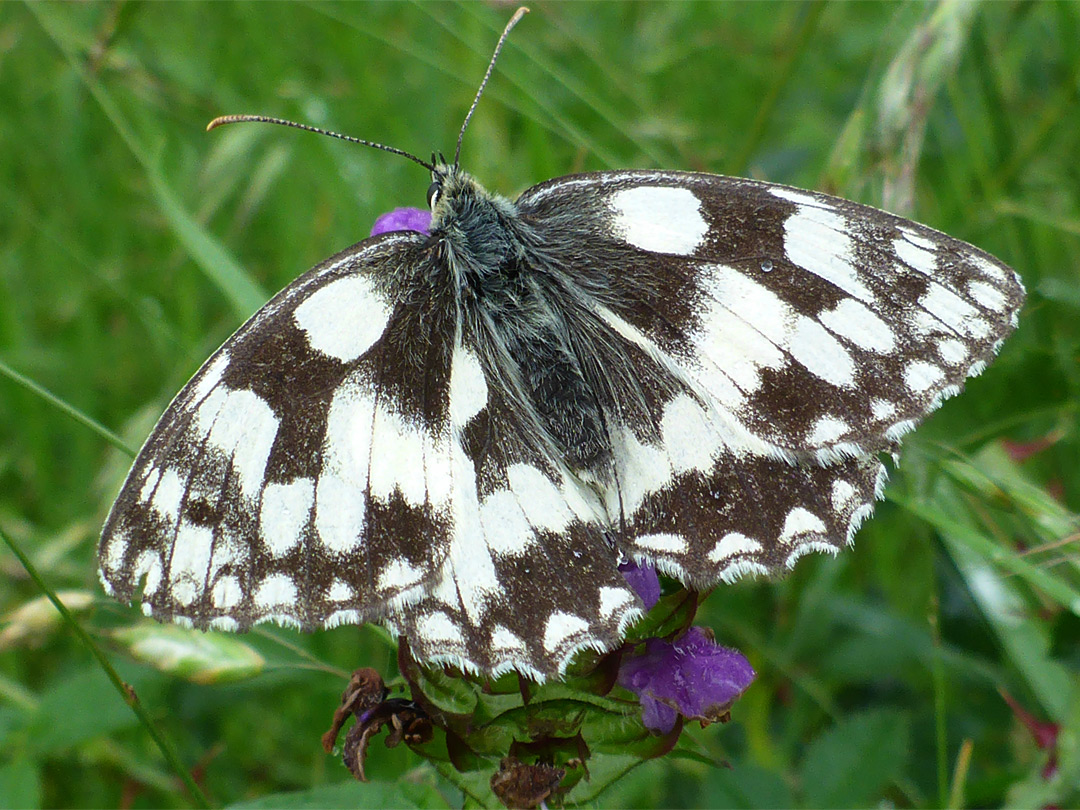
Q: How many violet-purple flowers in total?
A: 3